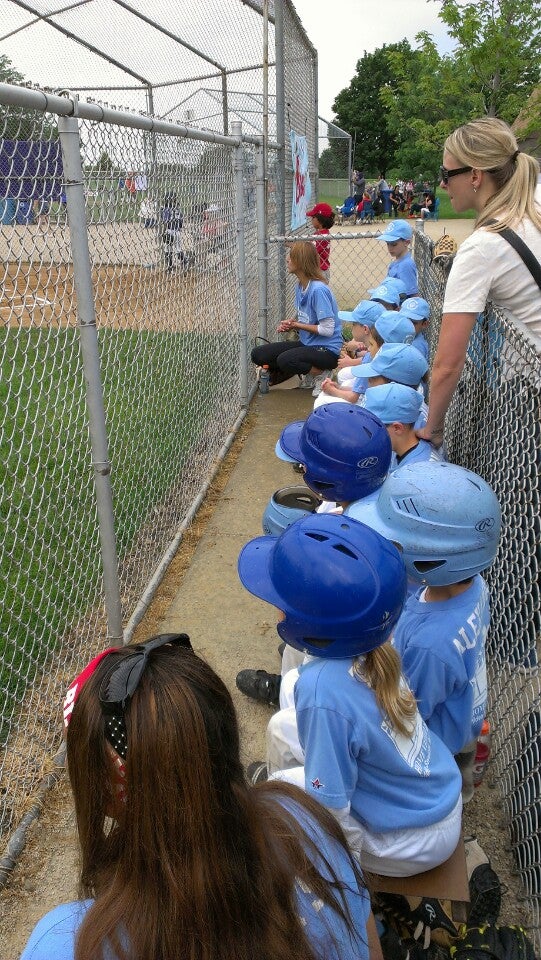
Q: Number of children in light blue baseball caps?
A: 8